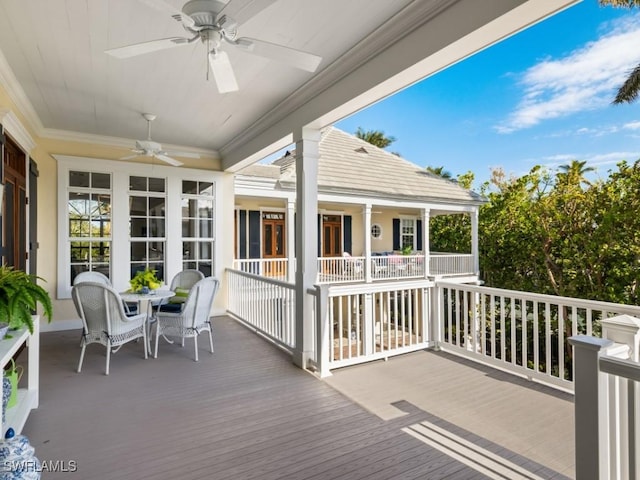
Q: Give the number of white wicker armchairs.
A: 4